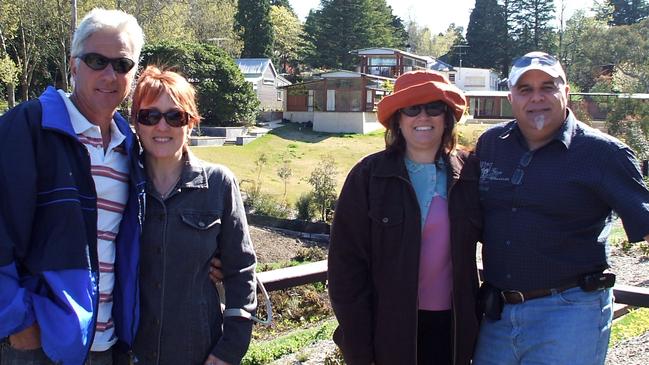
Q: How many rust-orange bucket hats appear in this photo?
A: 1